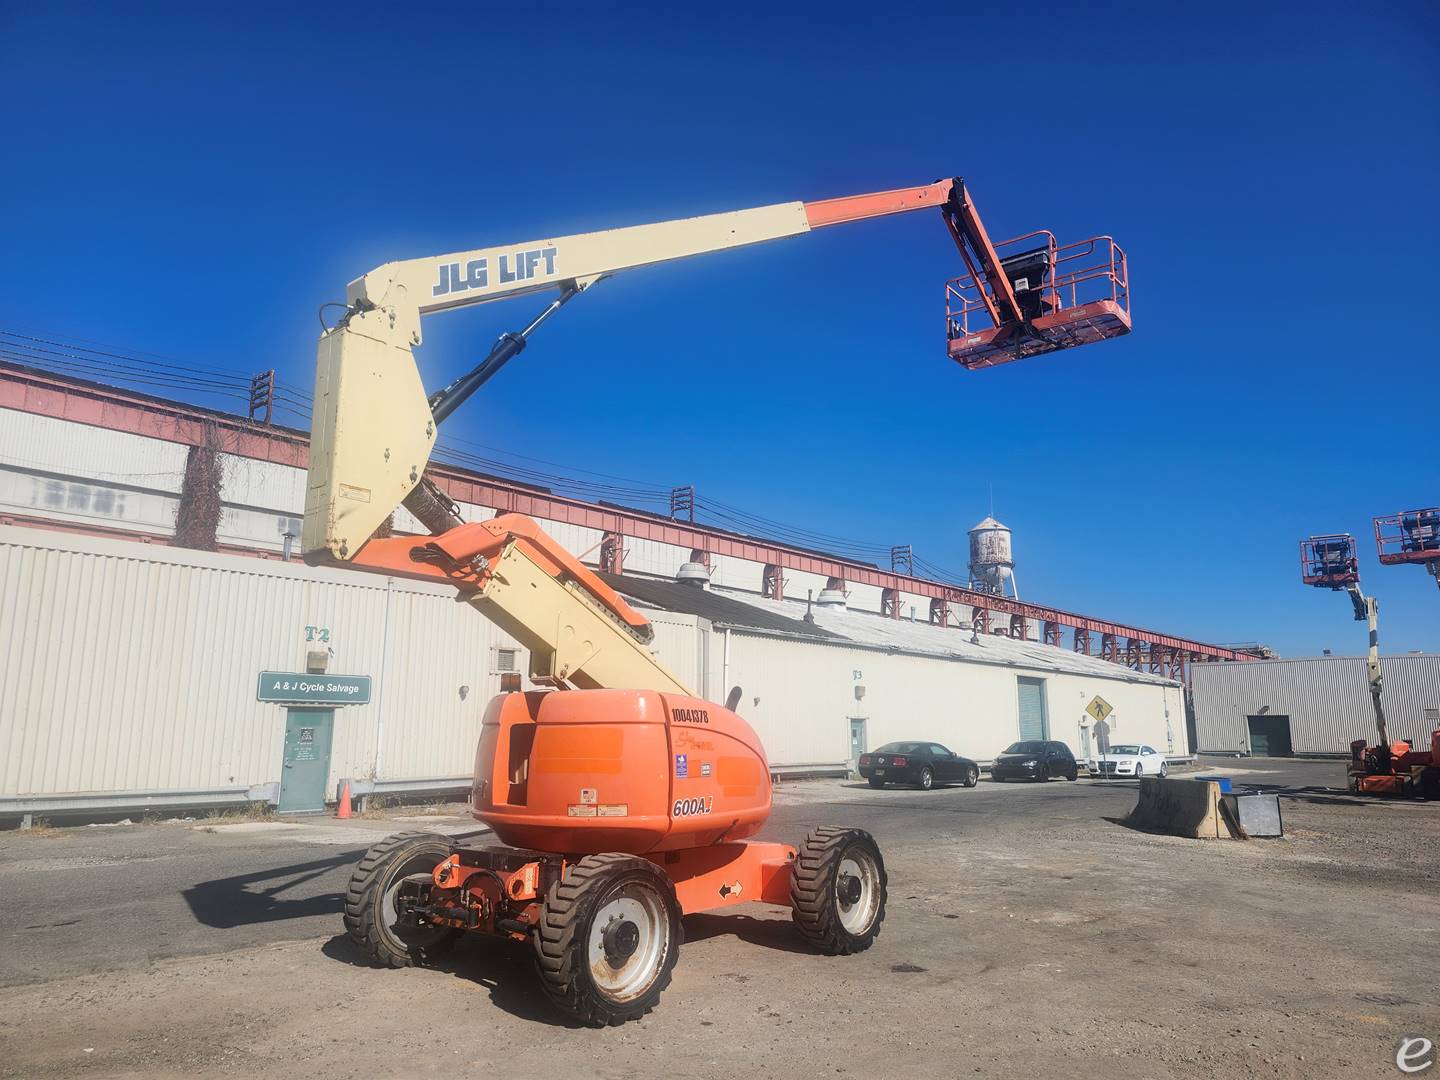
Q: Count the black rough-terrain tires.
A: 3